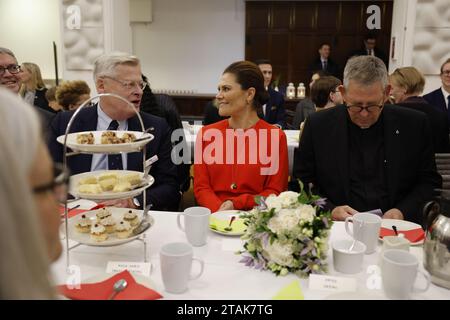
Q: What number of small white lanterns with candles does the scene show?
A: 2